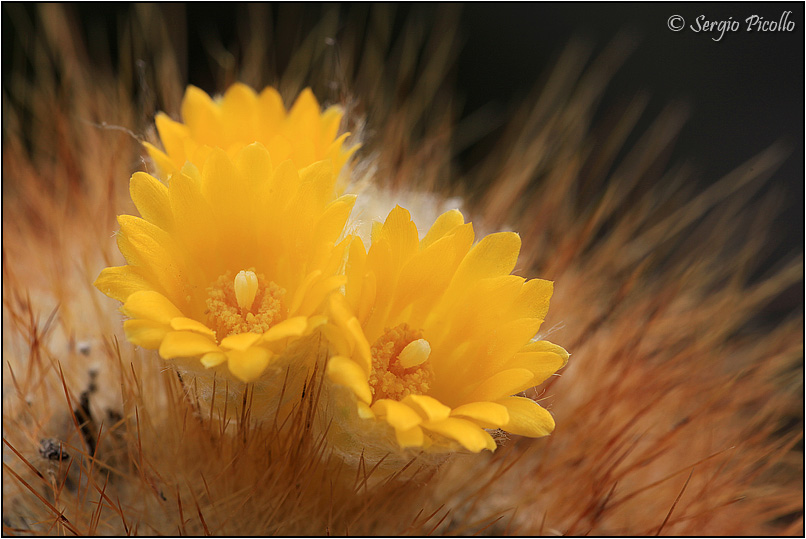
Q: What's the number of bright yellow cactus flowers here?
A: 3